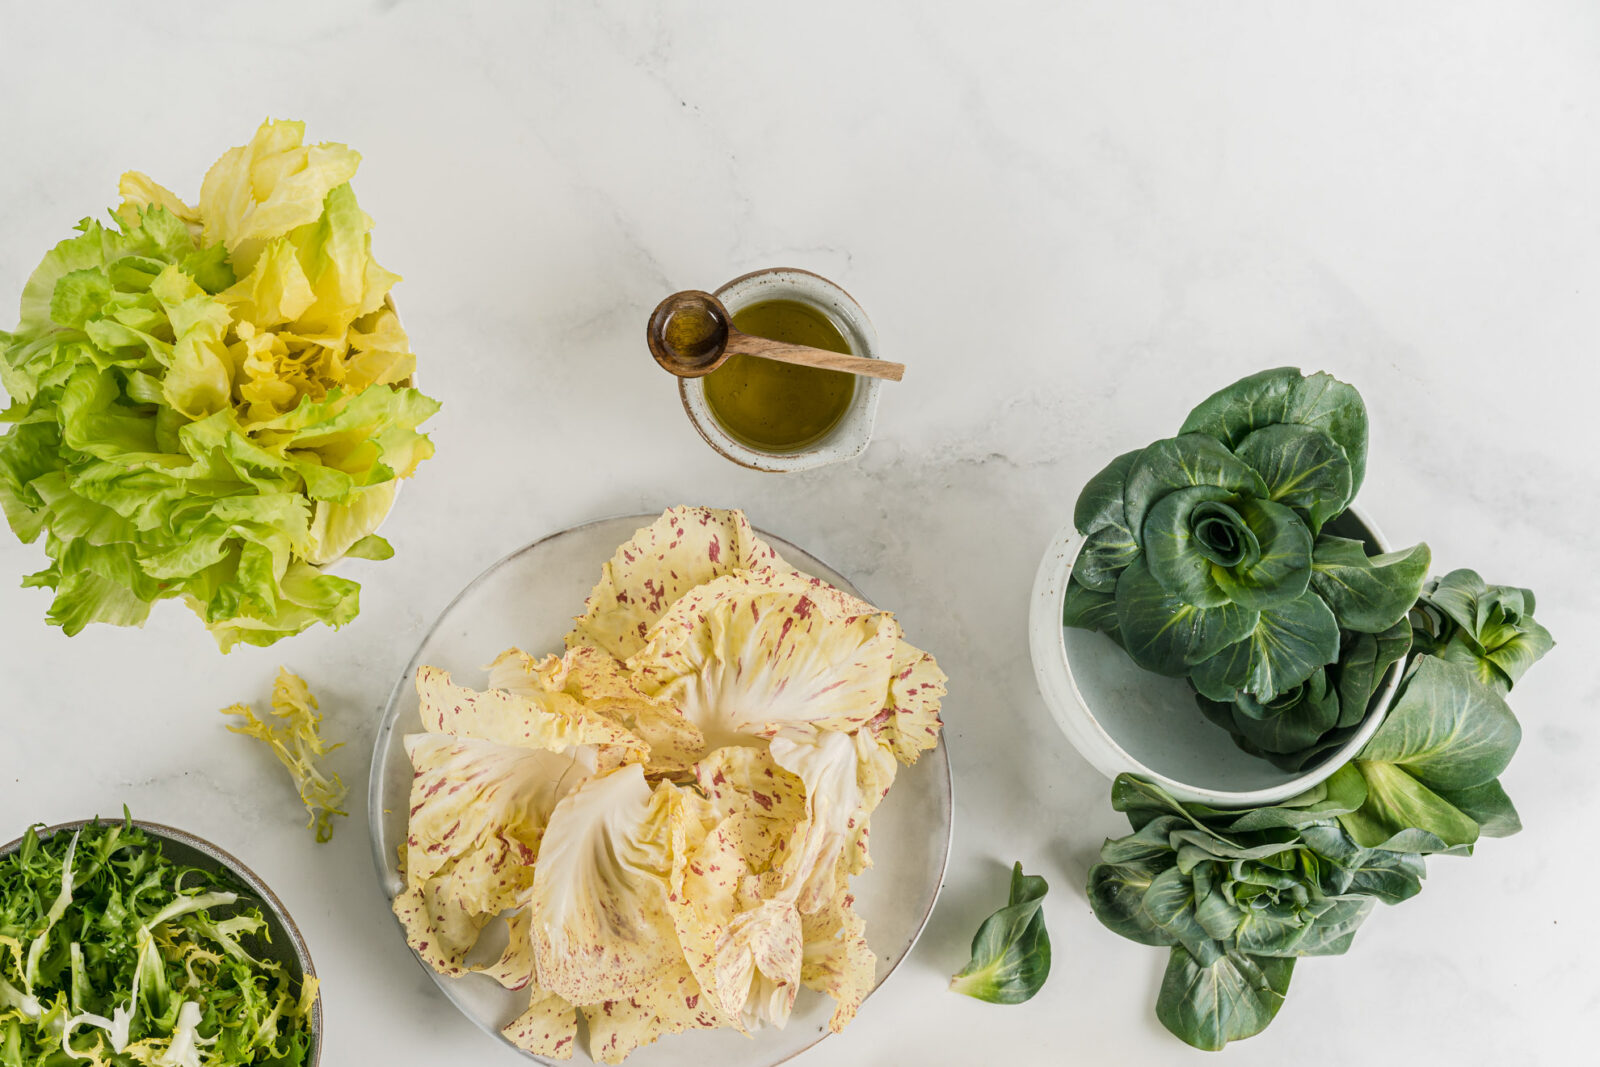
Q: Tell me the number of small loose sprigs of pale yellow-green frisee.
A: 1